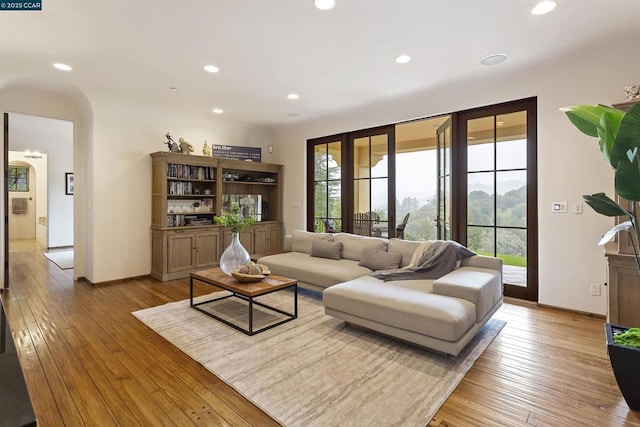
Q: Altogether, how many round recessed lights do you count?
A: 7